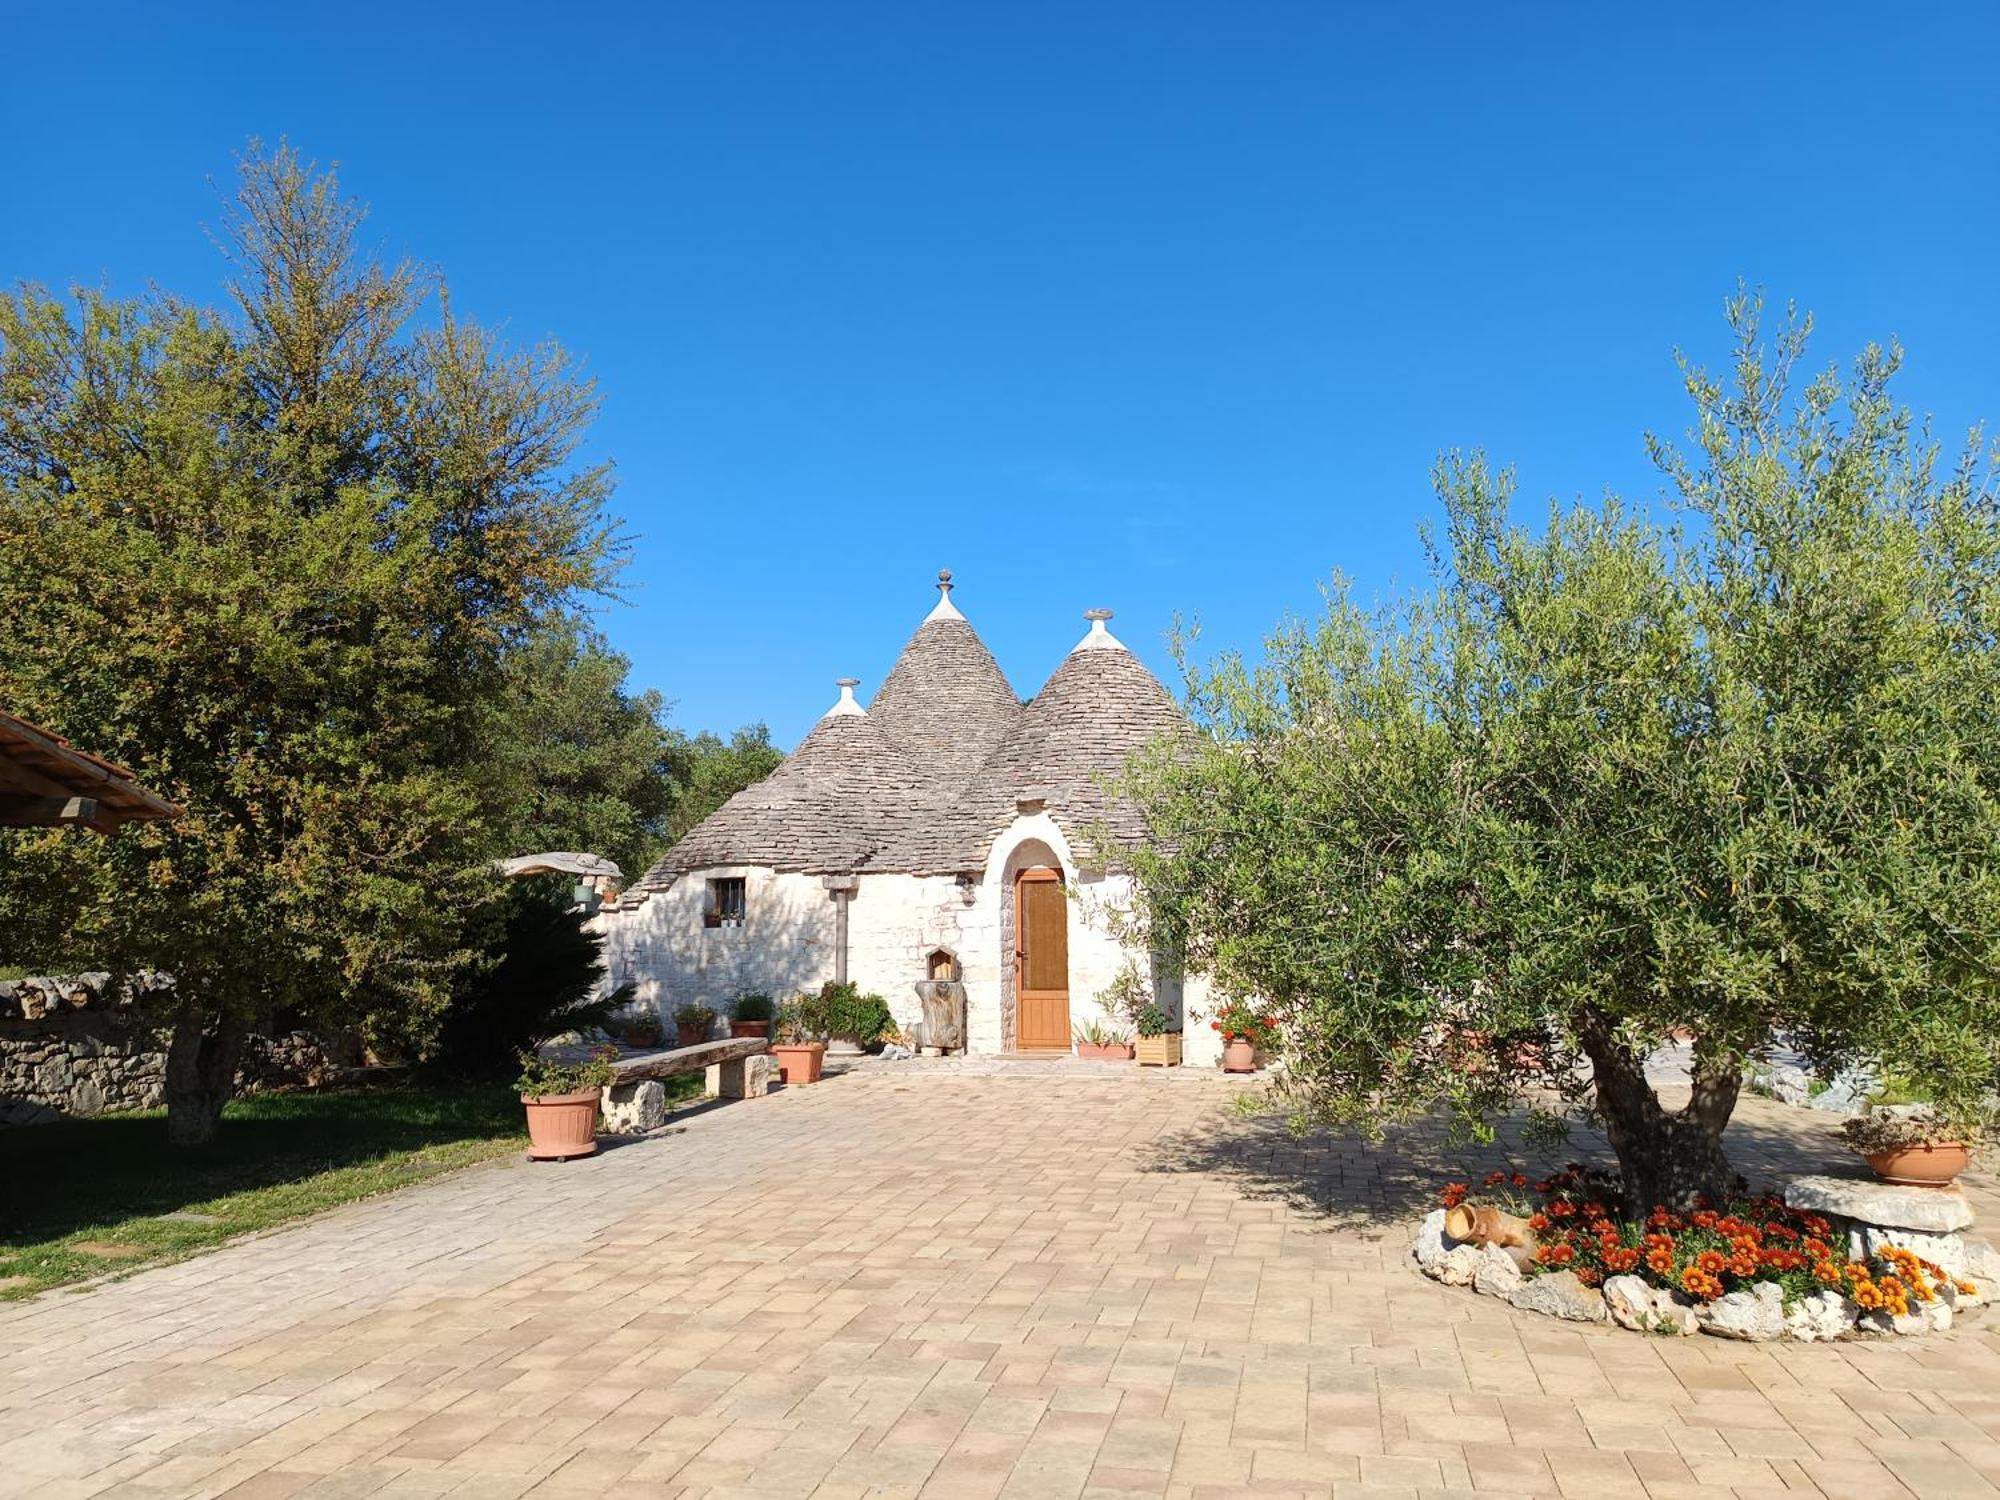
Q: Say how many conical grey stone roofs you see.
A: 3